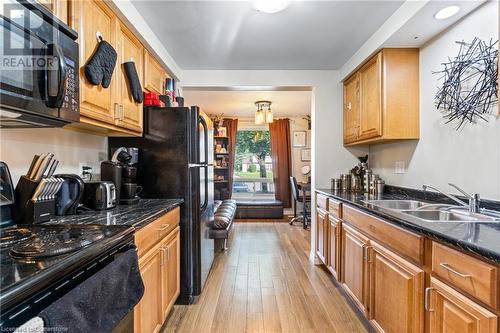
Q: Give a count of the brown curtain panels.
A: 2